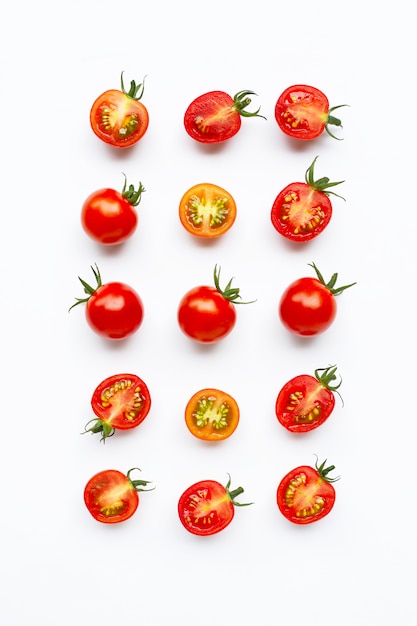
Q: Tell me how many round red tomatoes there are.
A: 4